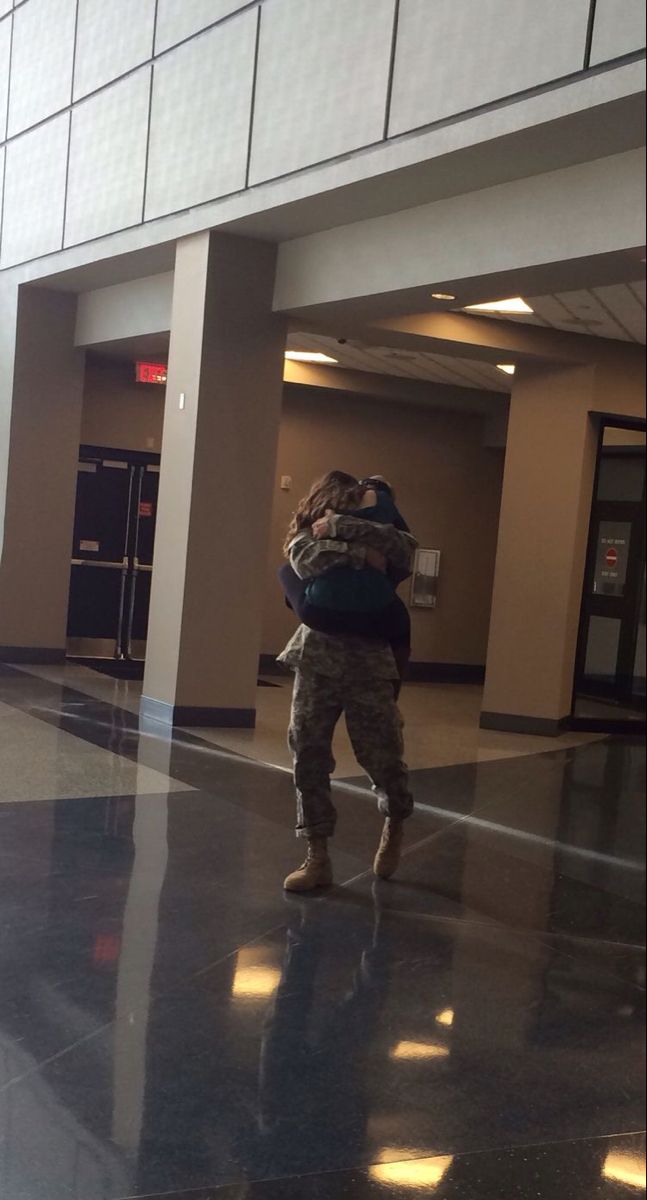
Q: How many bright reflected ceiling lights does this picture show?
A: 5